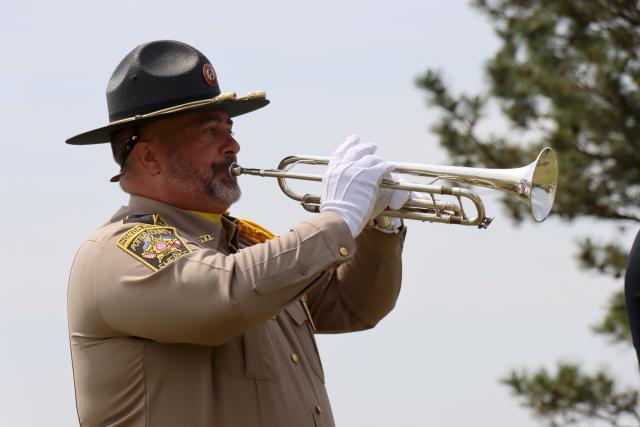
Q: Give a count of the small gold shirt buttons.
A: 3